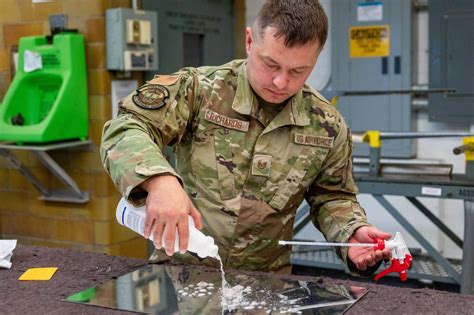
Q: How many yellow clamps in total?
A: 2